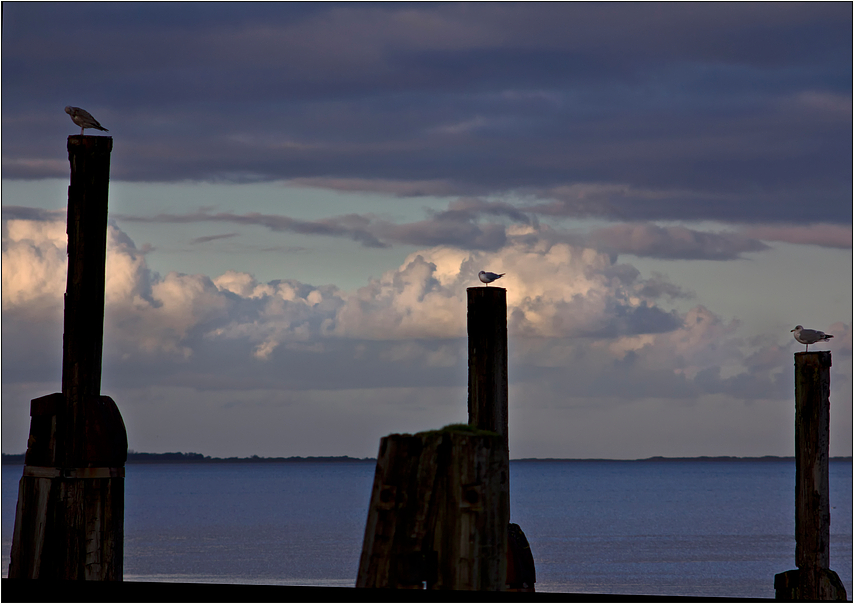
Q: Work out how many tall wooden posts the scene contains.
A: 3